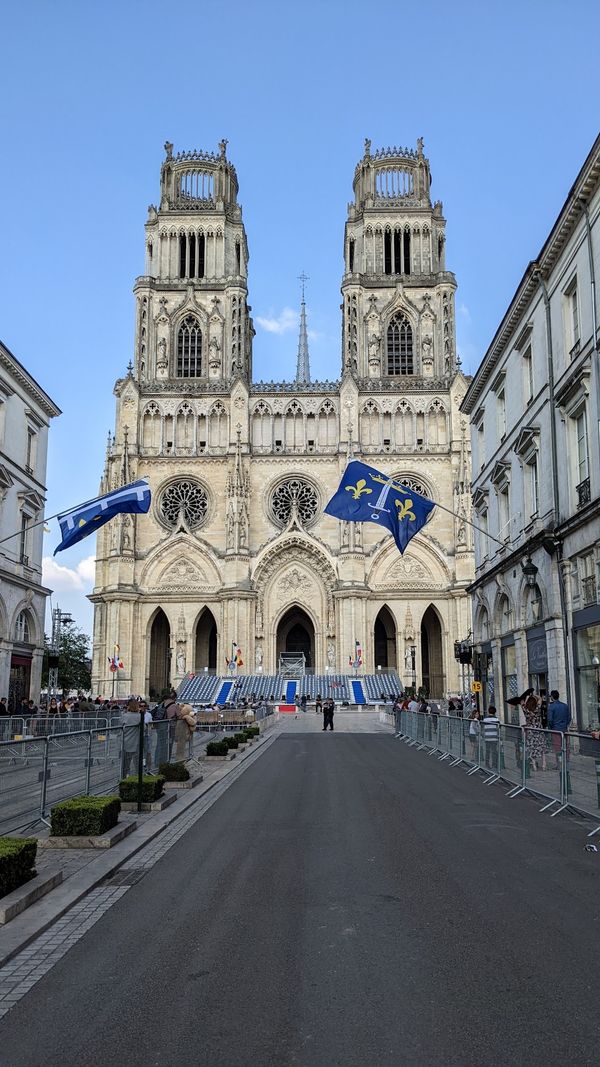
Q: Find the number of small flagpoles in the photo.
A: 3